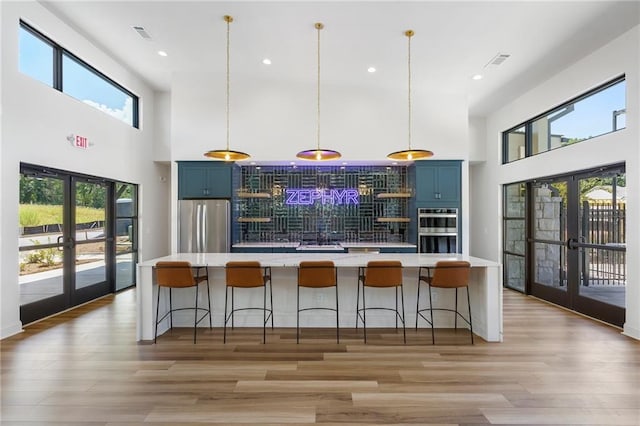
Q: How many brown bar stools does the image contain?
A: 5